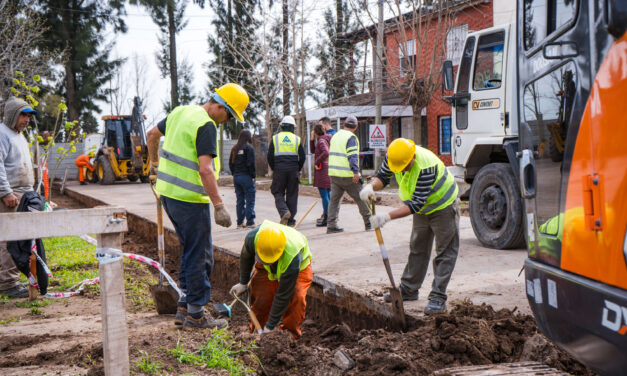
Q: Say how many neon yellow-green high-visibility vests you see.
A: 5